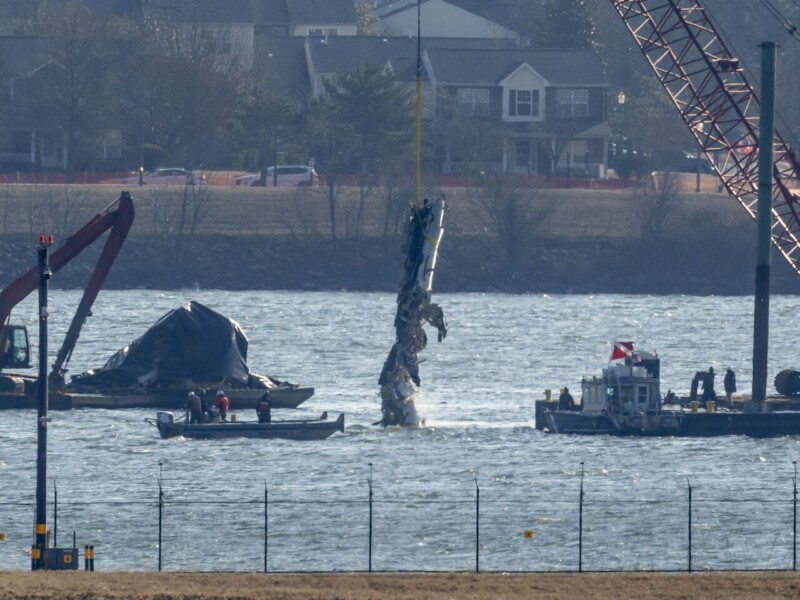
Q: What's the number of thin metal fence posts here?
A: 8